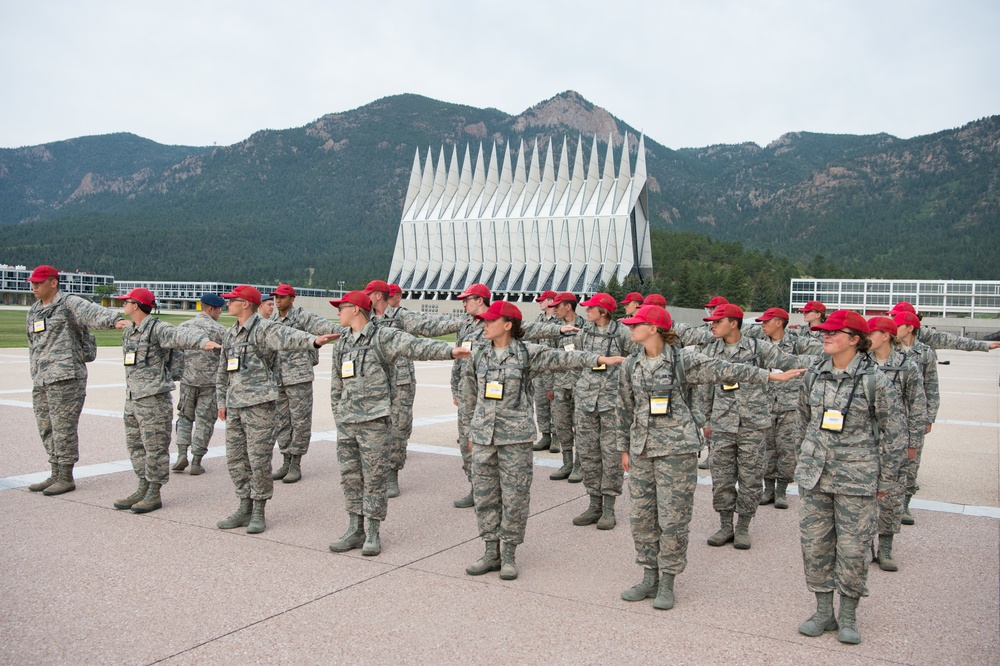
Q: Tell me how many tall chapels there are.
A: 1